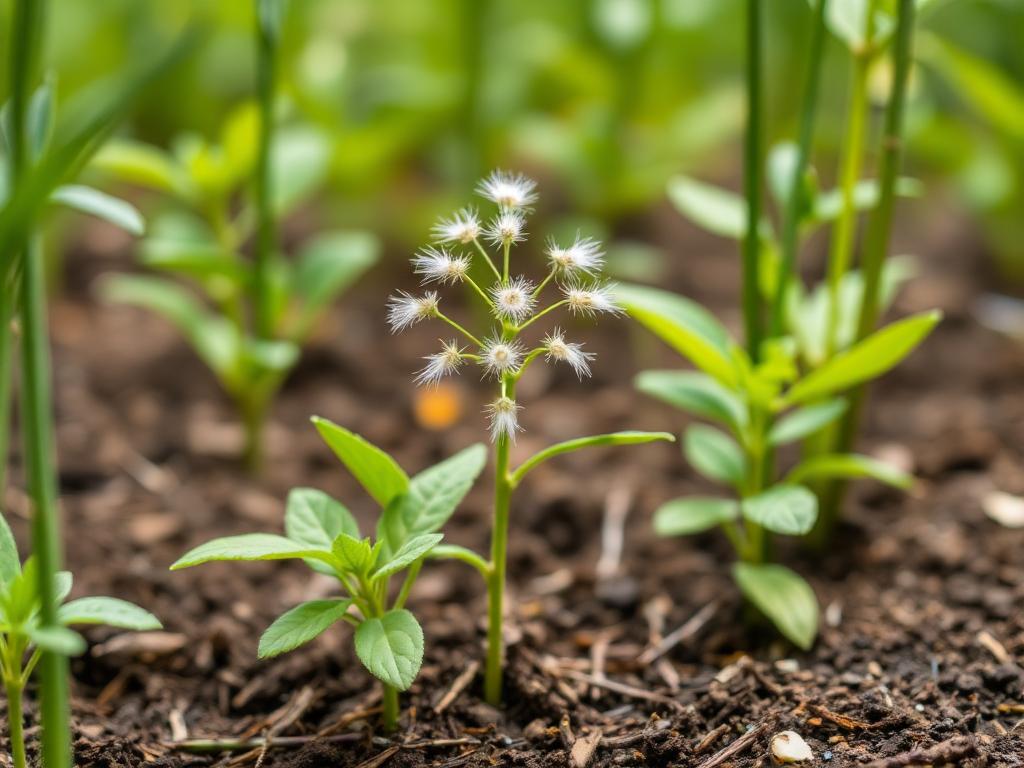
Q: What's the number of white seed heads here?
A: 12